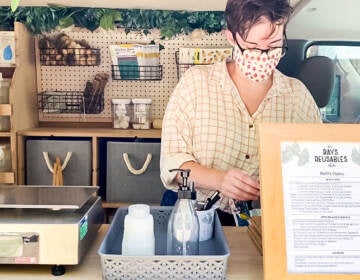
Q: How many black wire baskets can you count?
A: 4